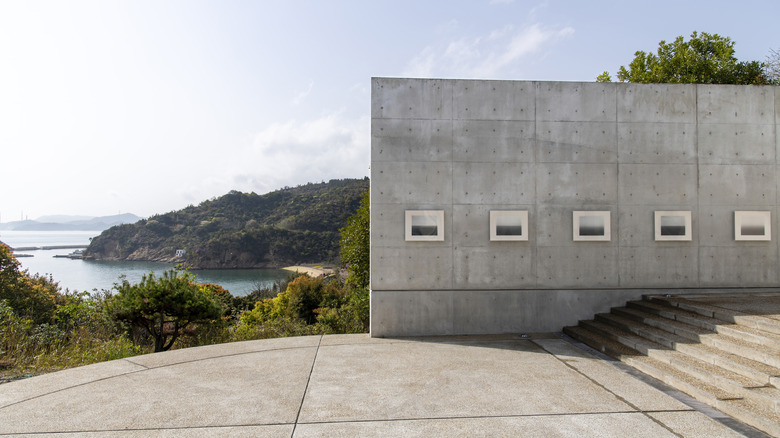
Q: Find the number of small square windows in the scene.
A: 5